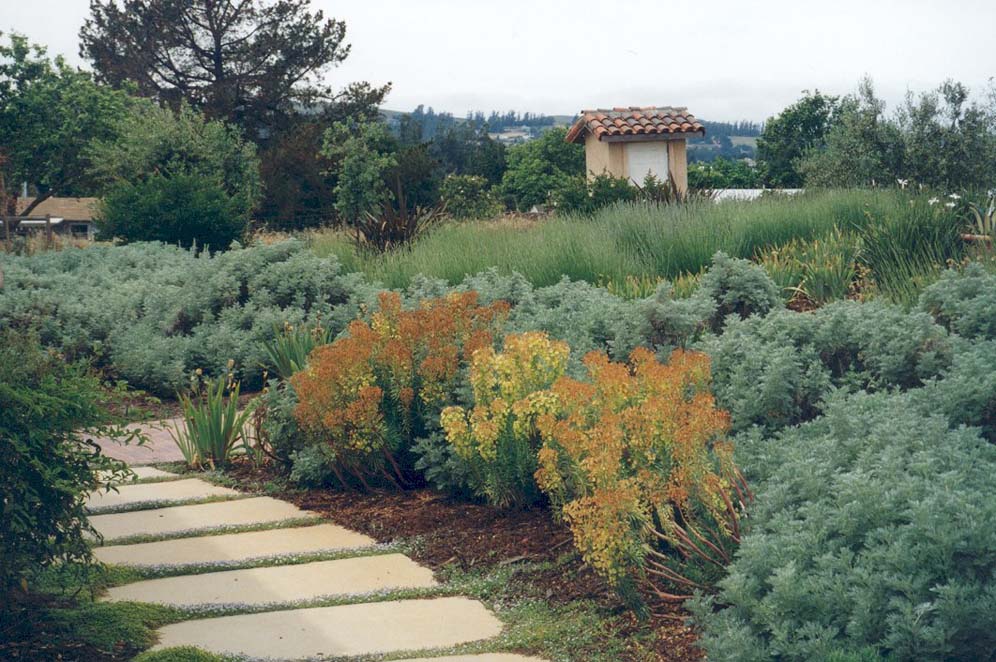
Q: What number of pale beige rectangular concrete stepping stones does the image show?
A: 7